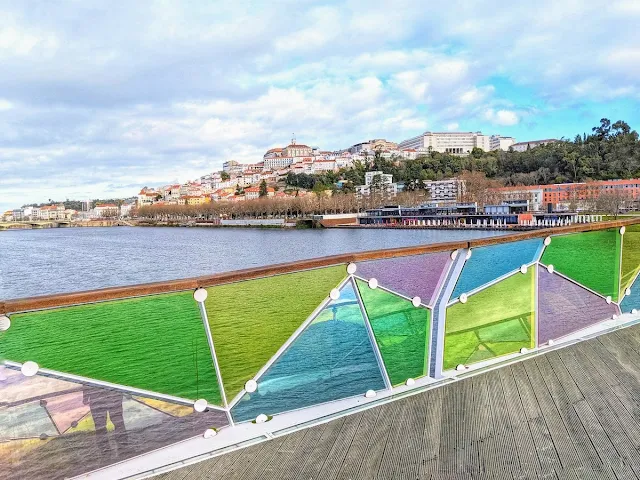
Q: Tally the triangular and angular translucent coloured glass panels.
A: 12